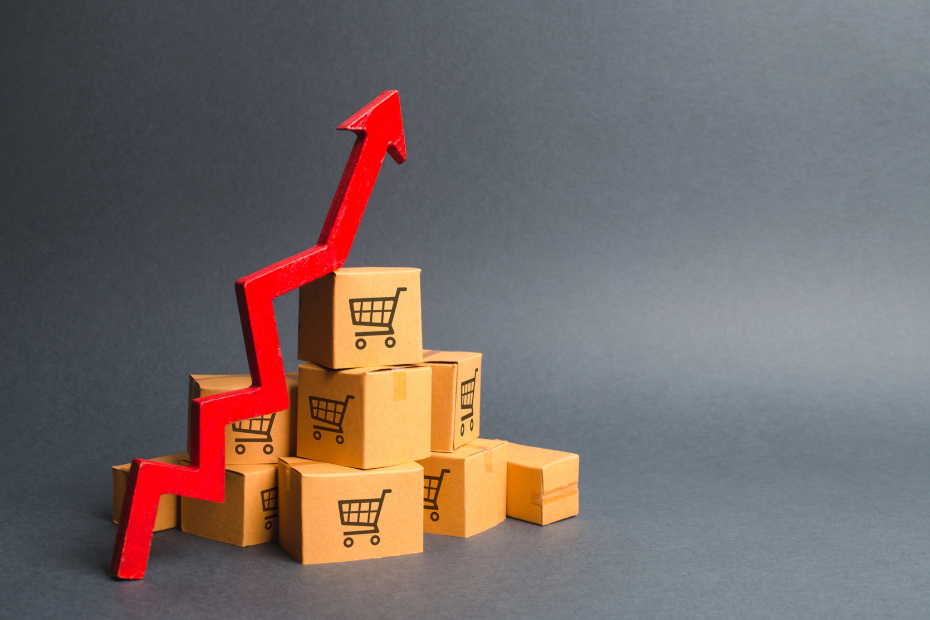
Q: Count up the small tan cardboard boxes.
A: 9